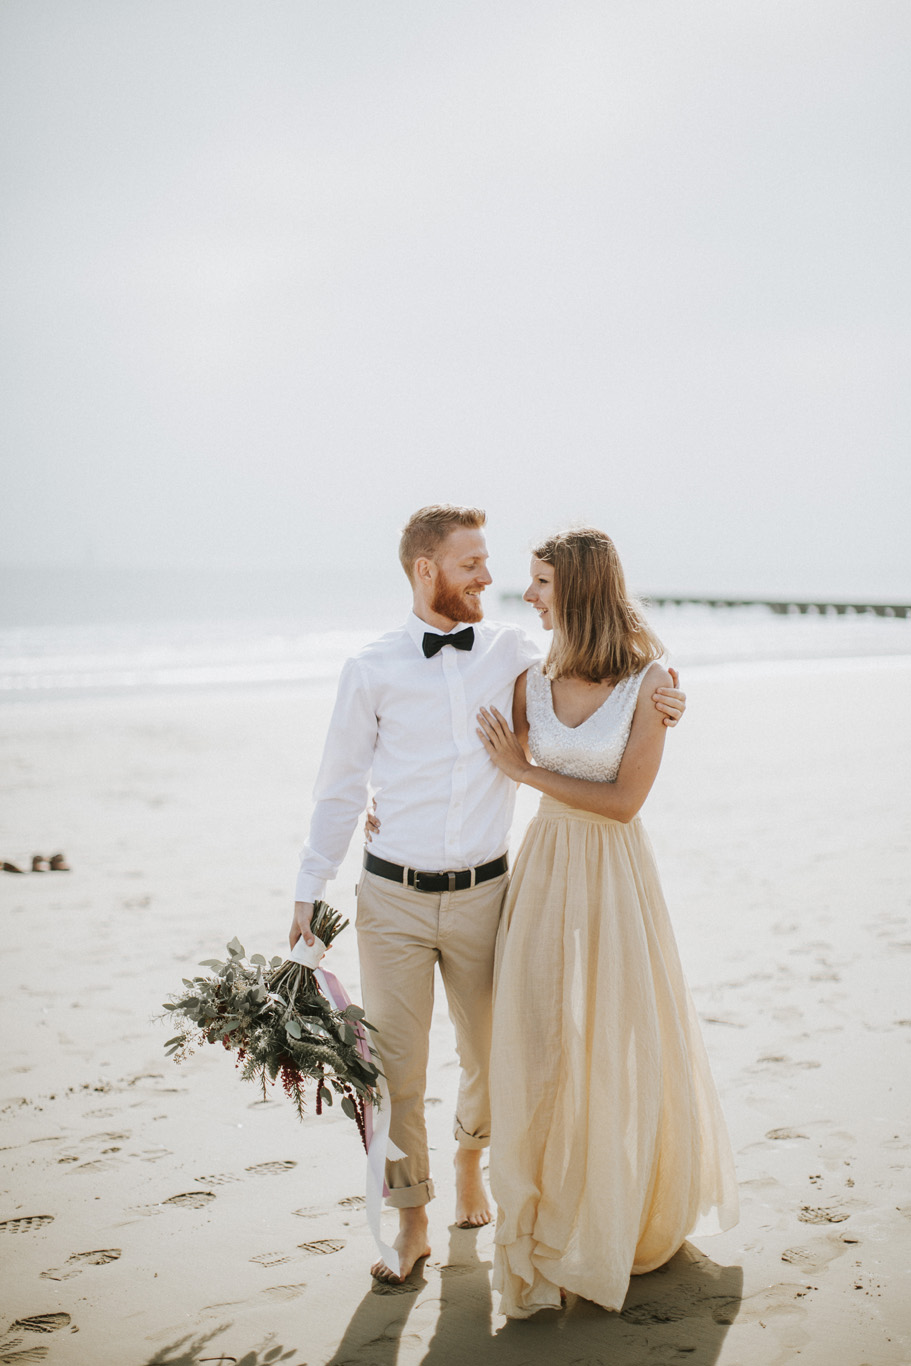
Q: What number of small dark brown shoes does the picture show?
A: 3